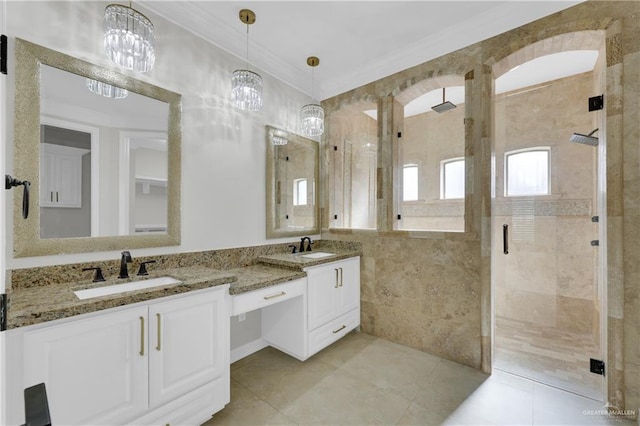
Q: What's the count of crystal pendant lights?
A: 3